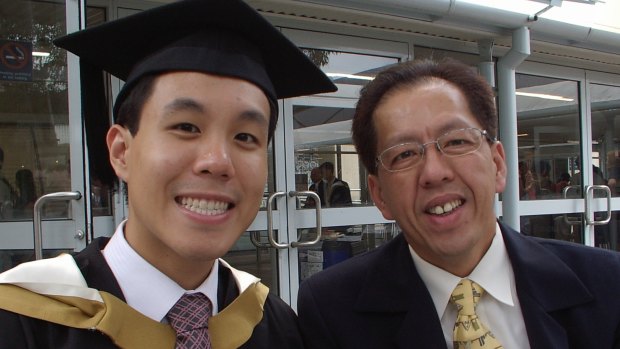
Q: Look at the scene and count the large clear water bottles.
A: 0